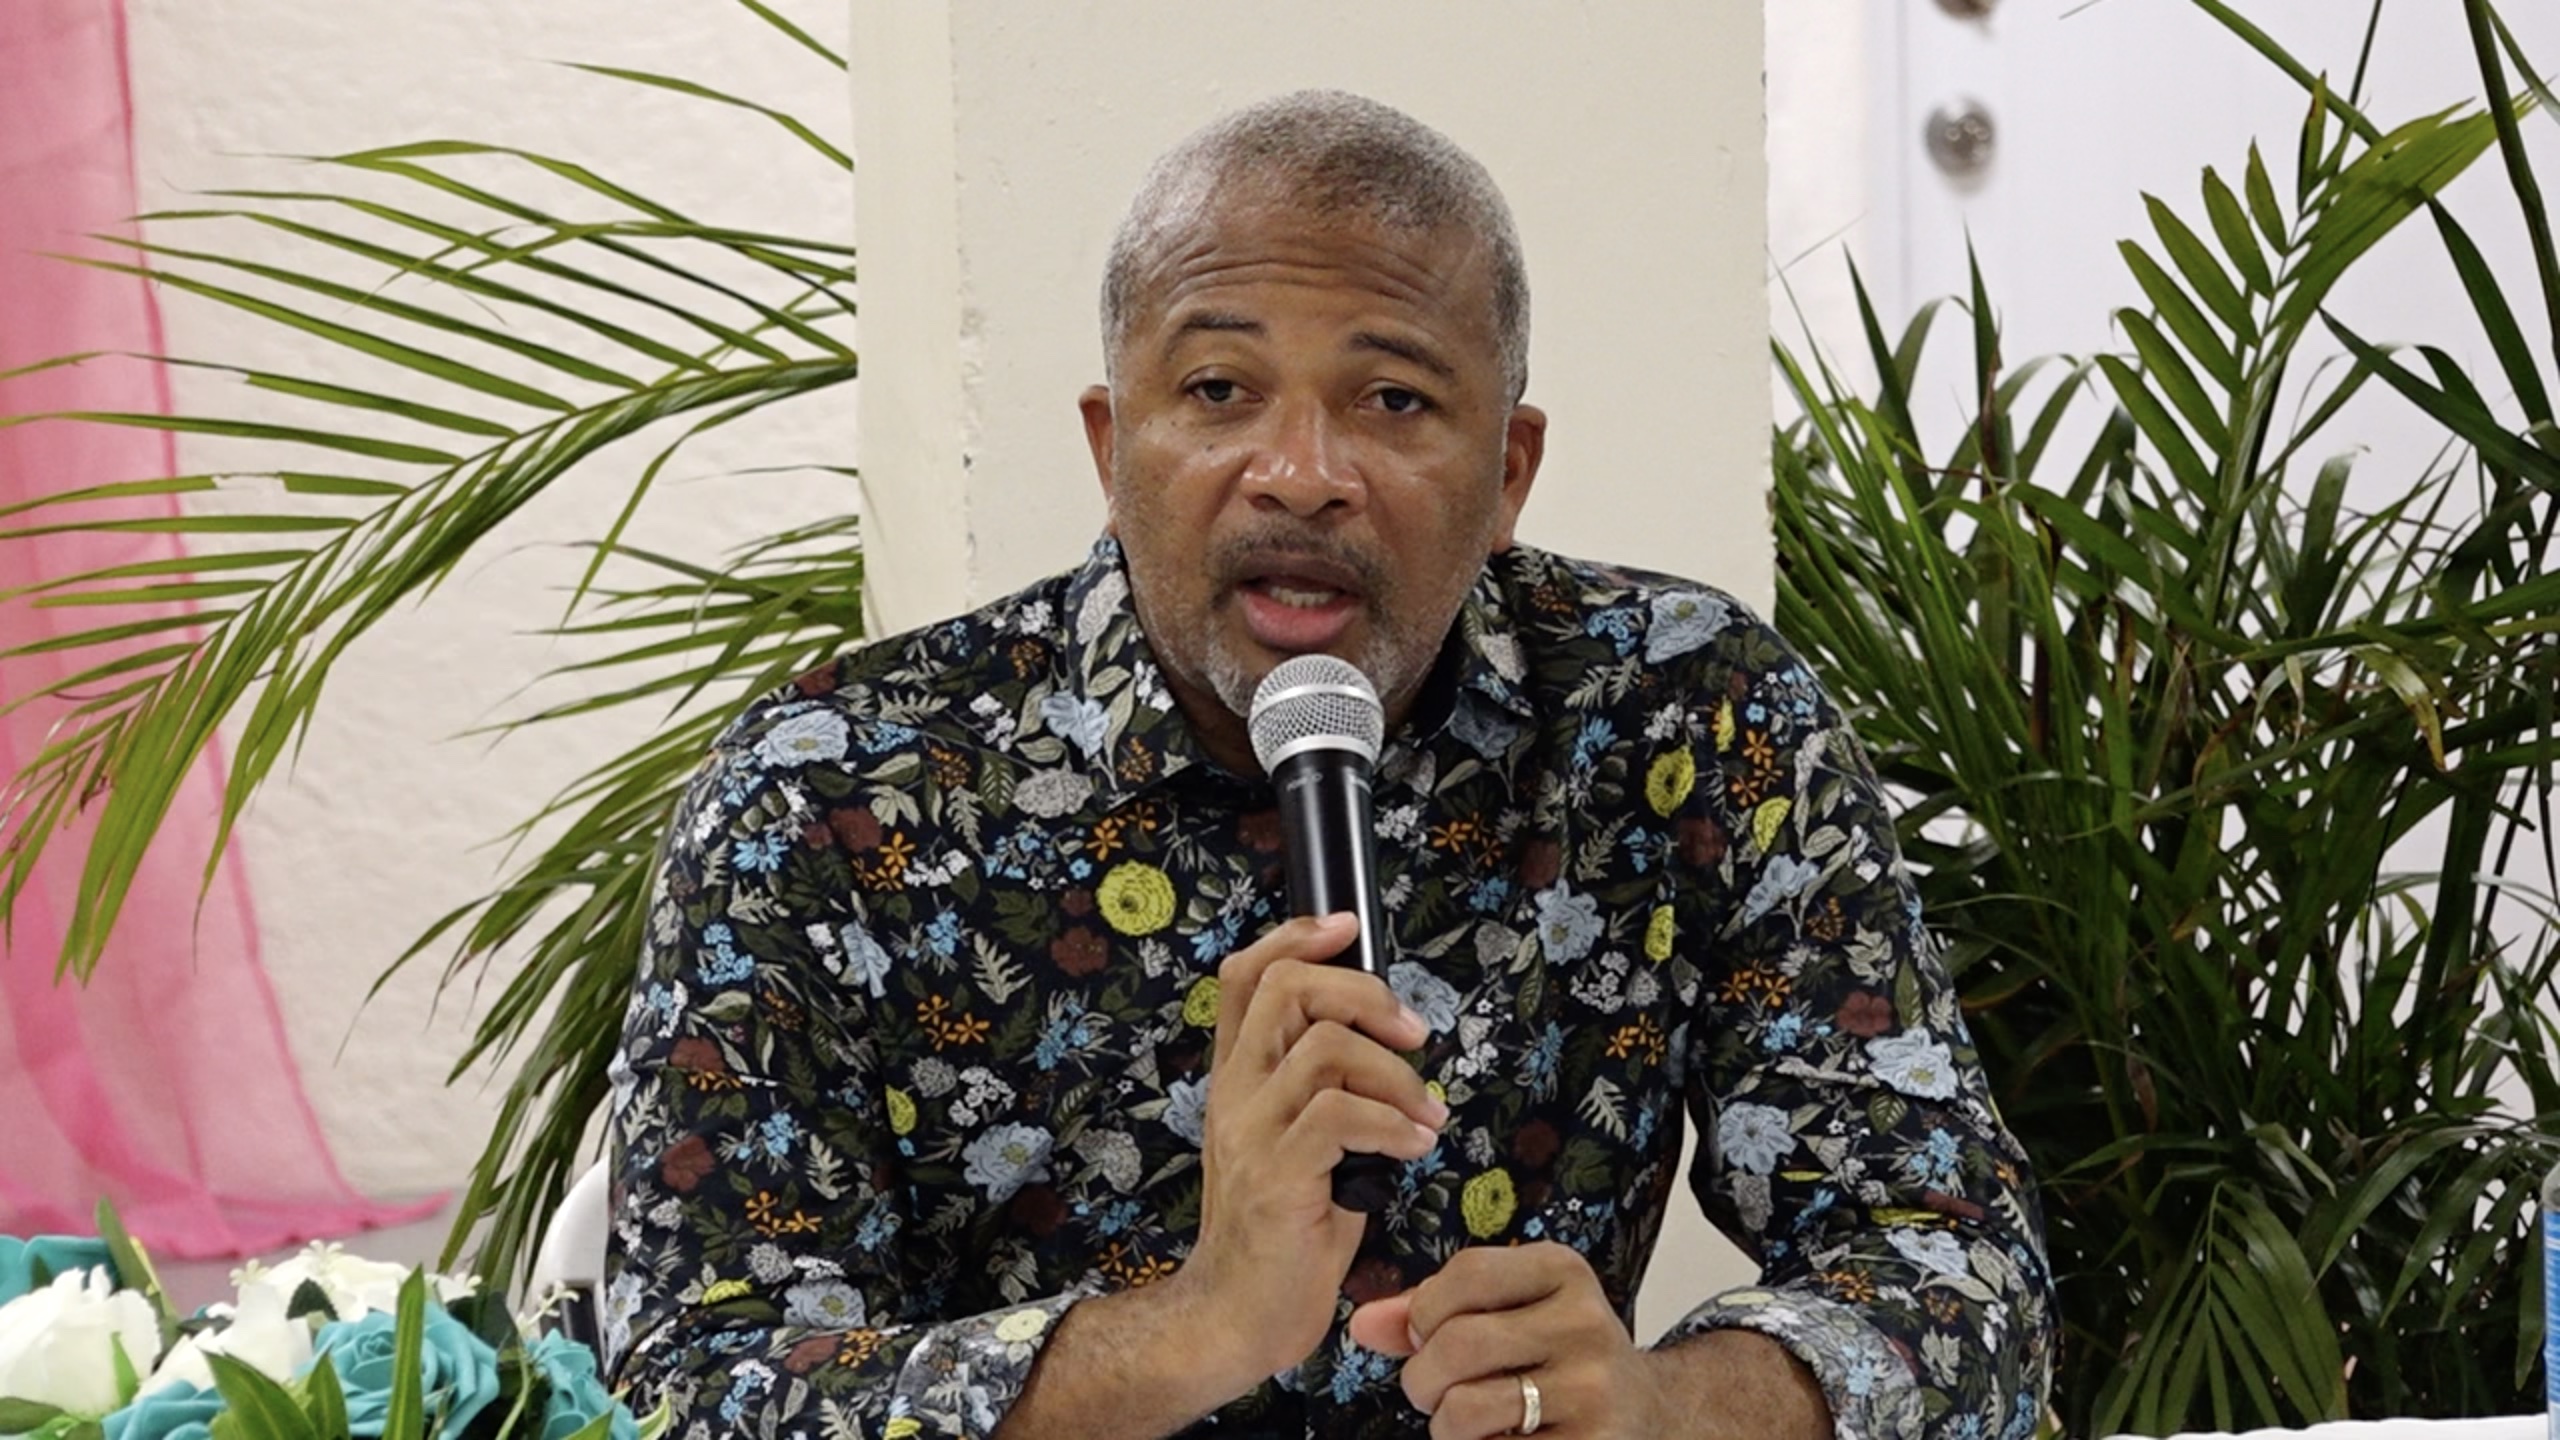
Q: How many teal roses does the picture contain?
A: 4